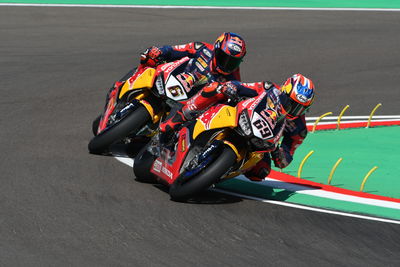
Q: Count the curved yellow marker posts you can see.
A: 6